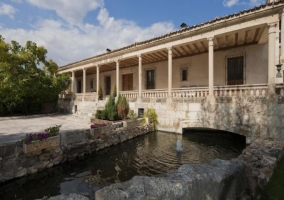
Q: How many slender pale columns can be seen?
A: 8